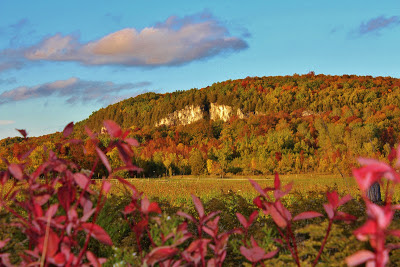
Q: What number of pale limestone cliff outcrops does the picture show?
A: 2